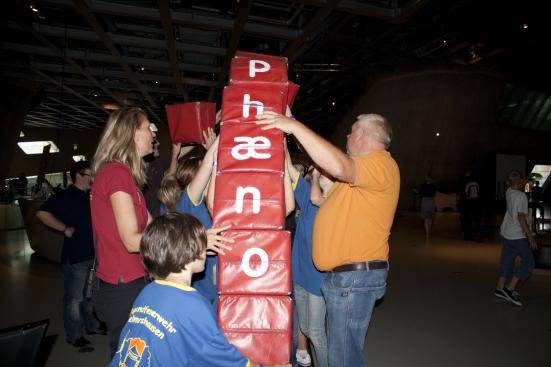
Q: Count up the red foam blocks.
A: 8